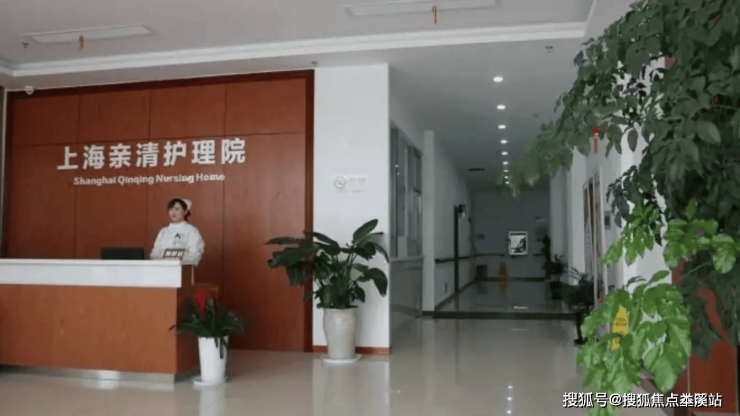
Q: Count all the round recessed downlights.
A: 9